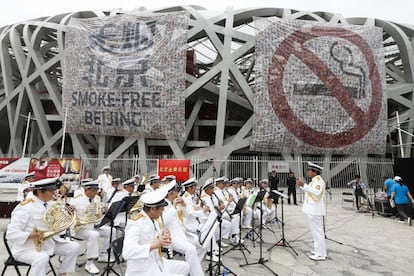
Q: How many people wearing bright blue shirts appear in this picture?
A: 2